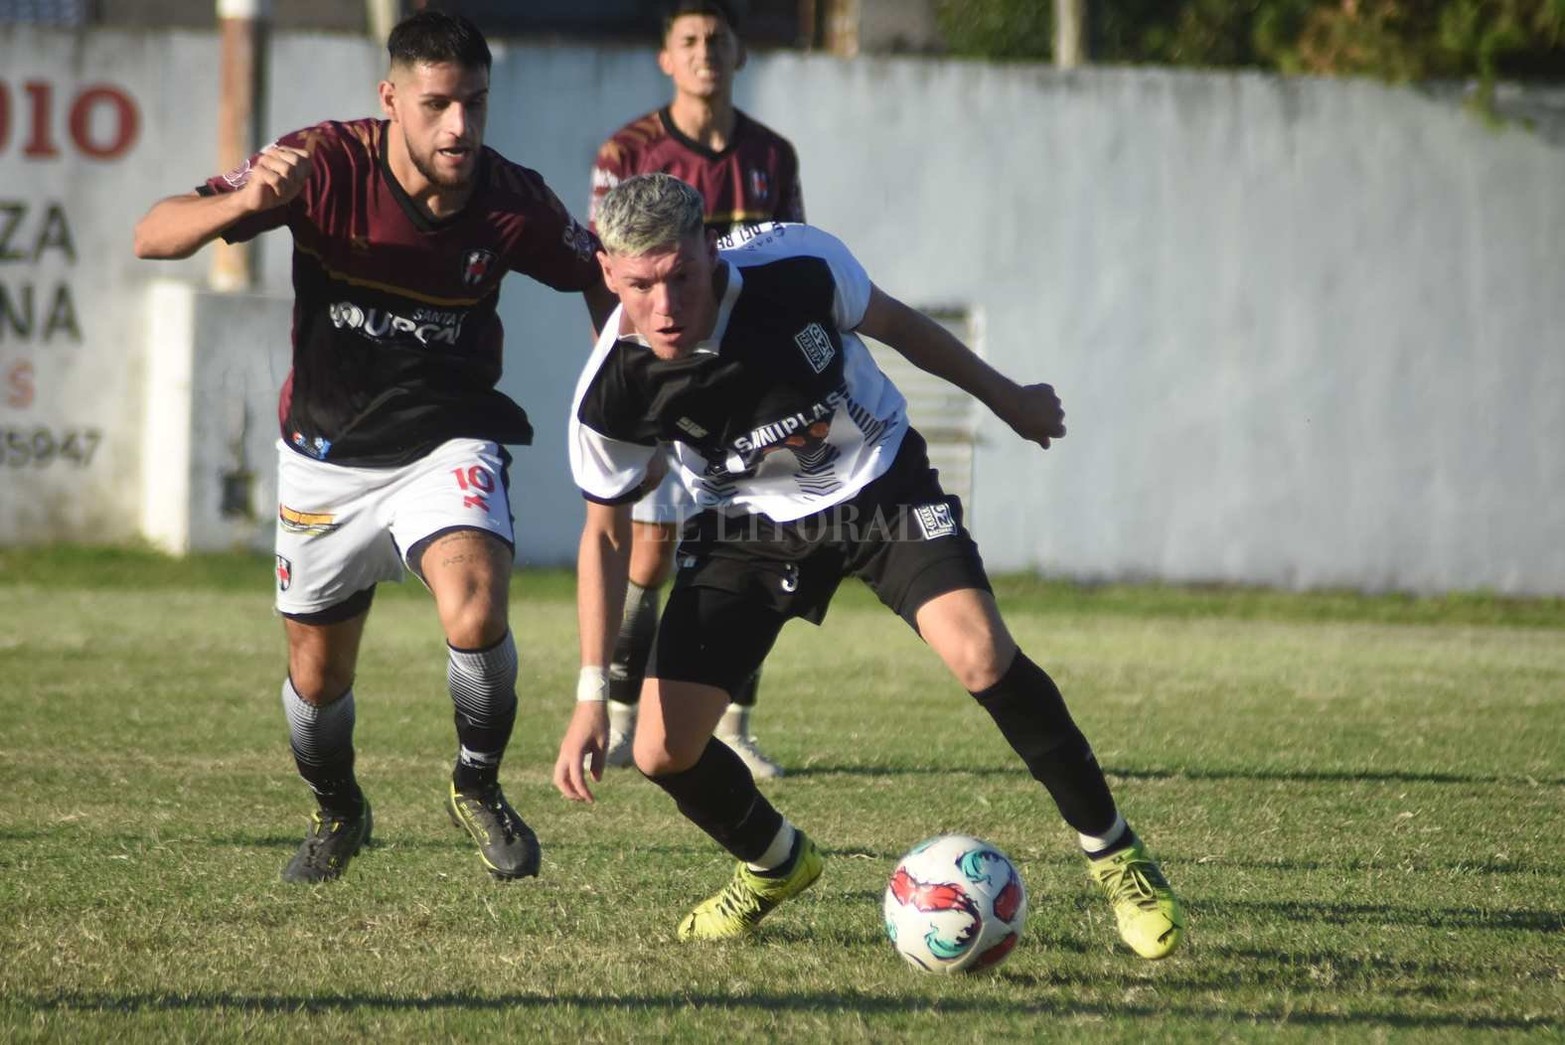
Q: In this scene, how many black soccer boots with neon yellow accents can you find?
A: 2